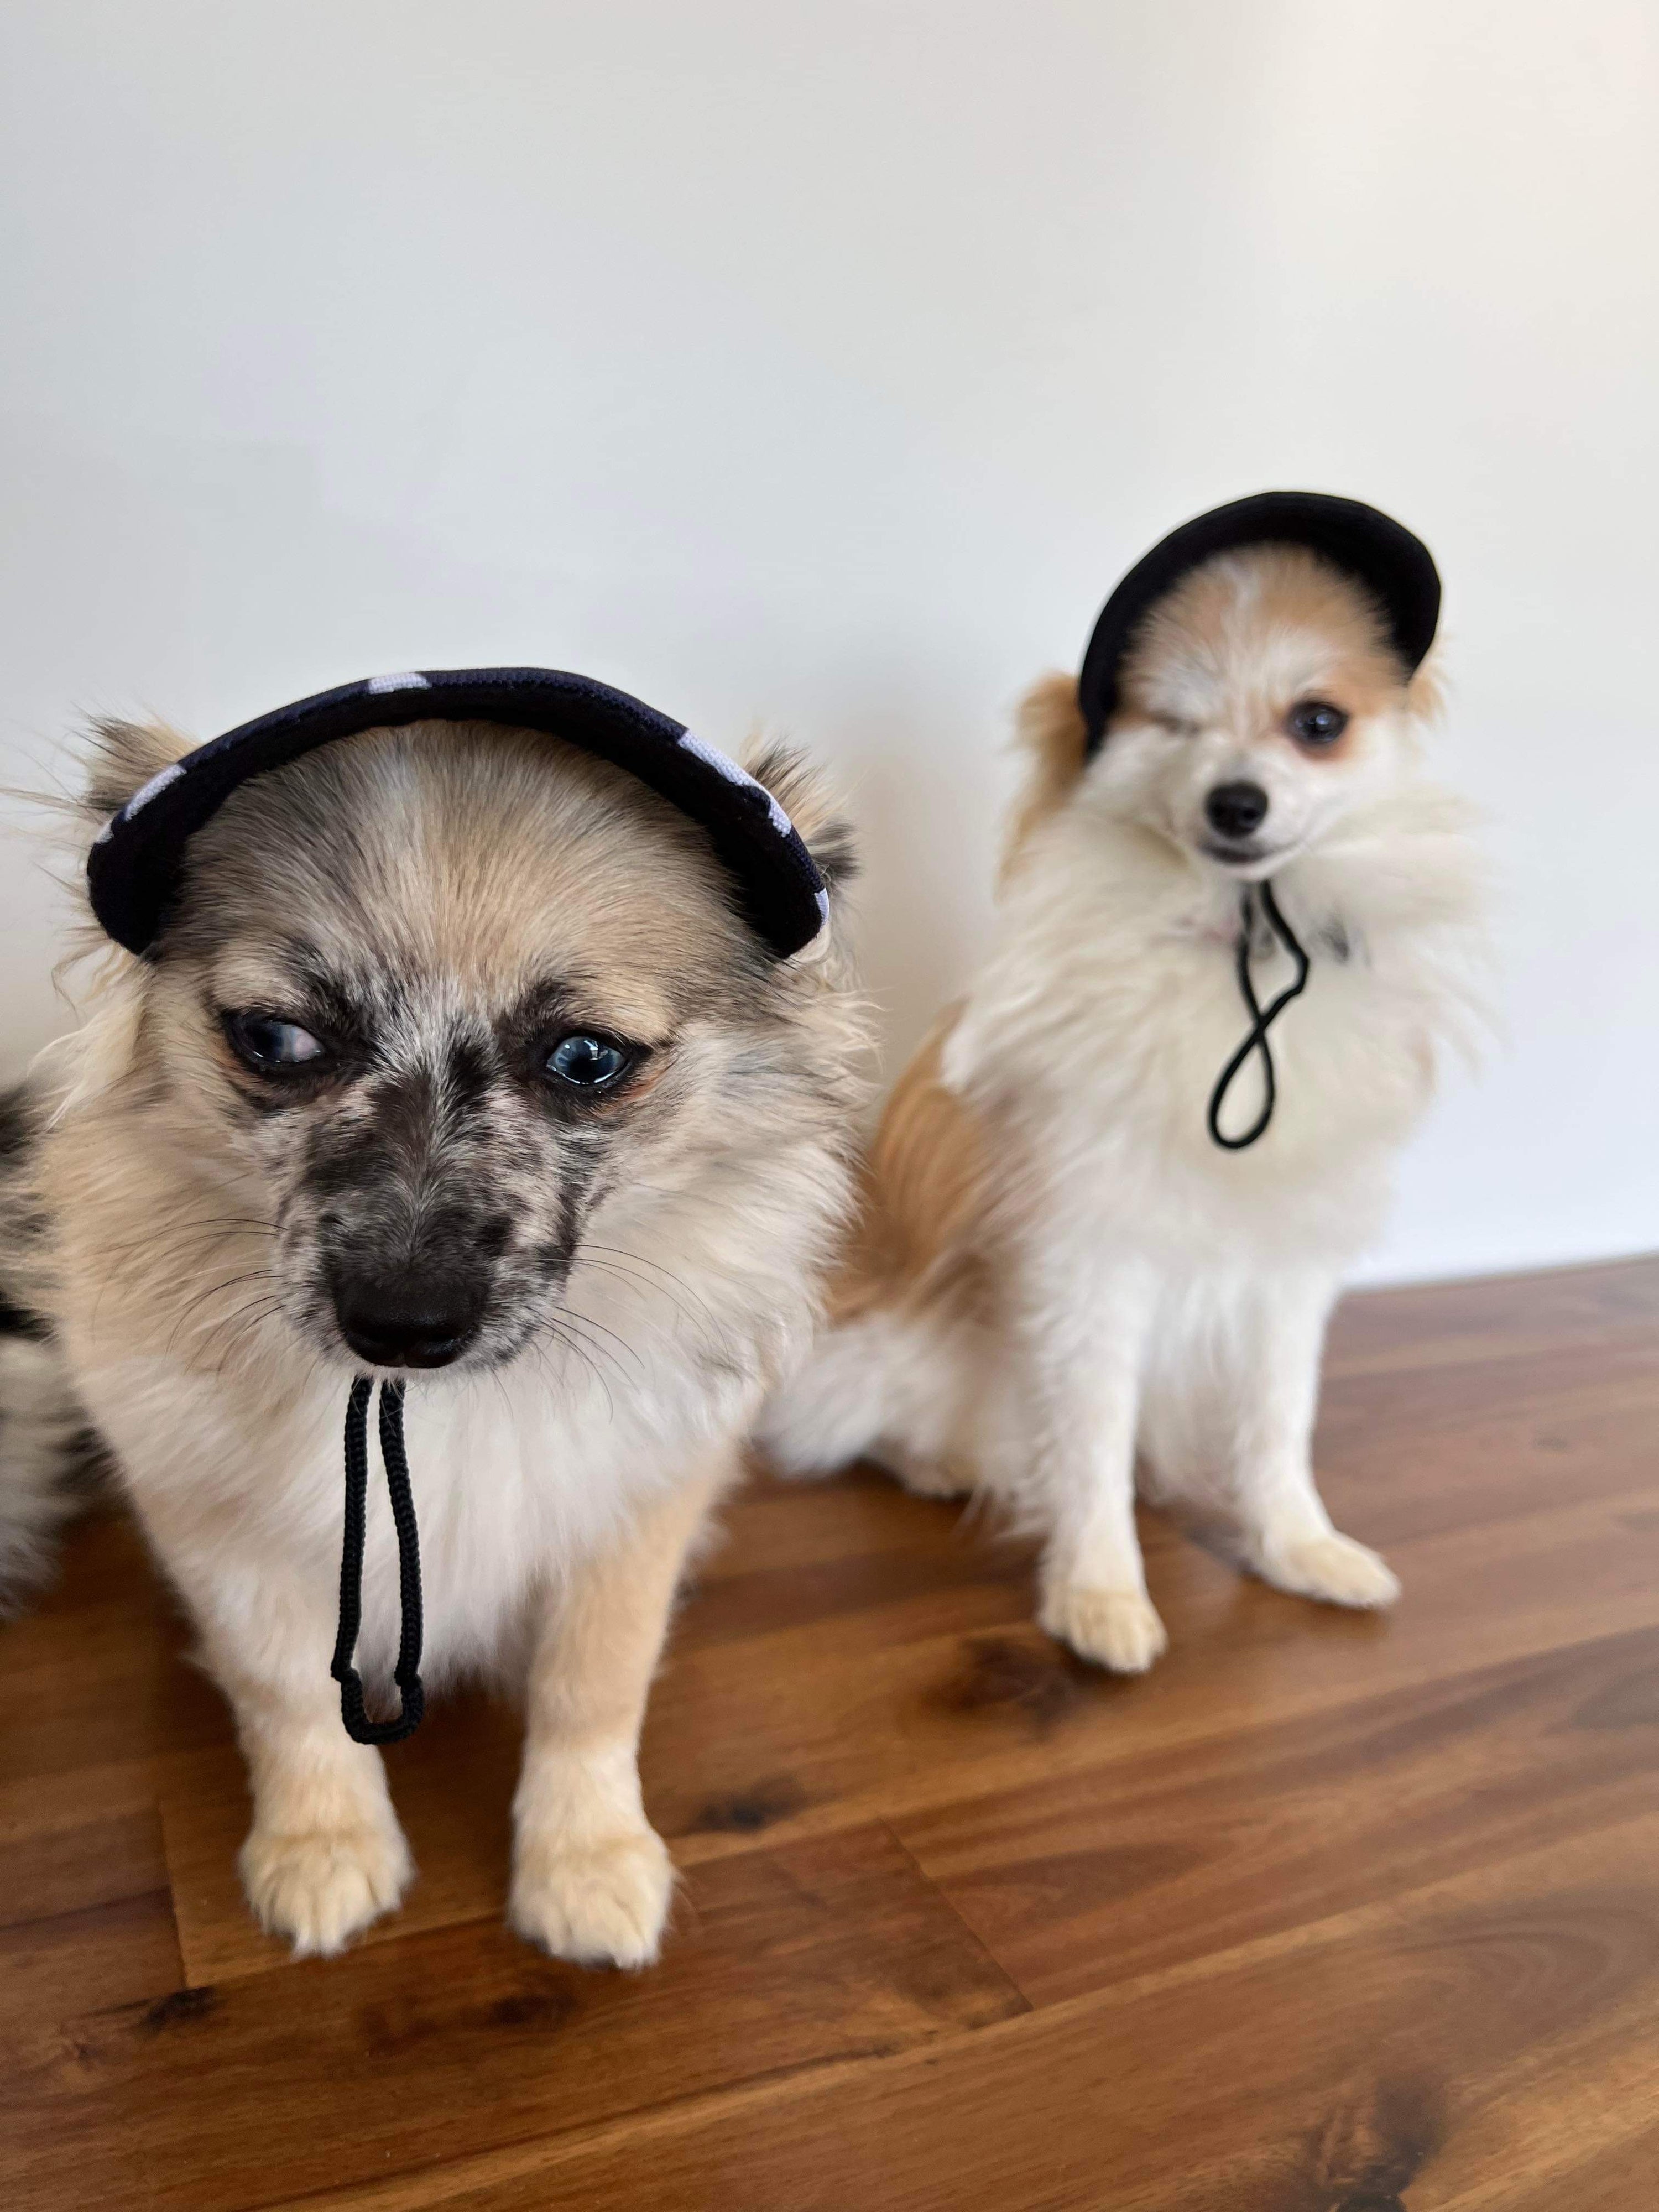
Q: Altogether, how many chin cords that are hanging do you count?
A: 2